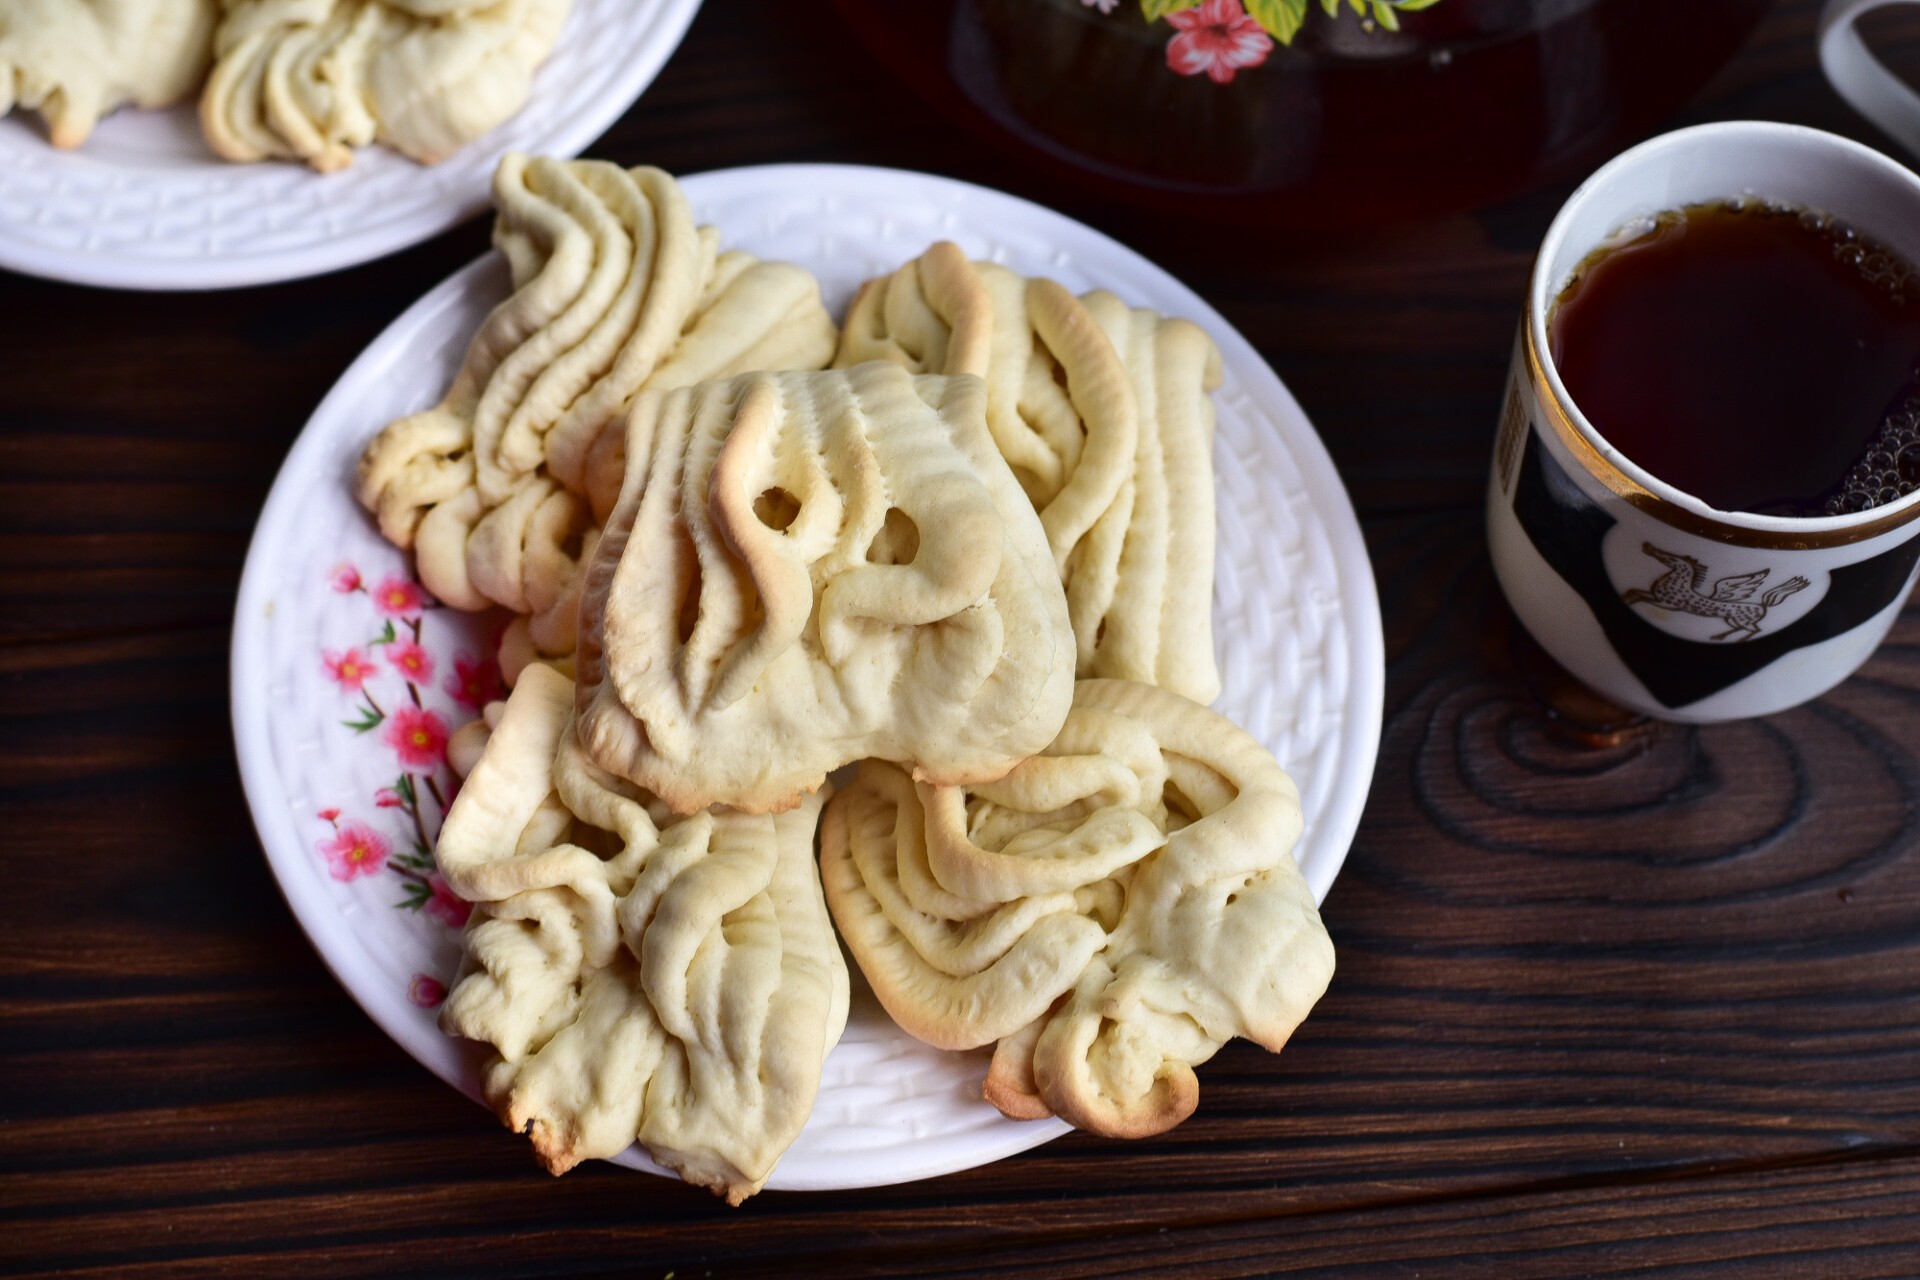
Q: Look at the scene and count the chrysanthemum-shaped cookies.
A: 7